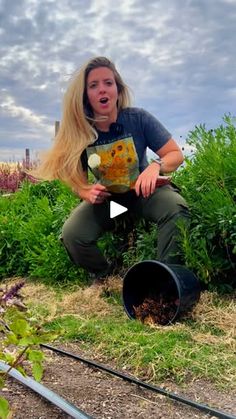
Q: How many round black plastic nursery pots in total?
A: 1